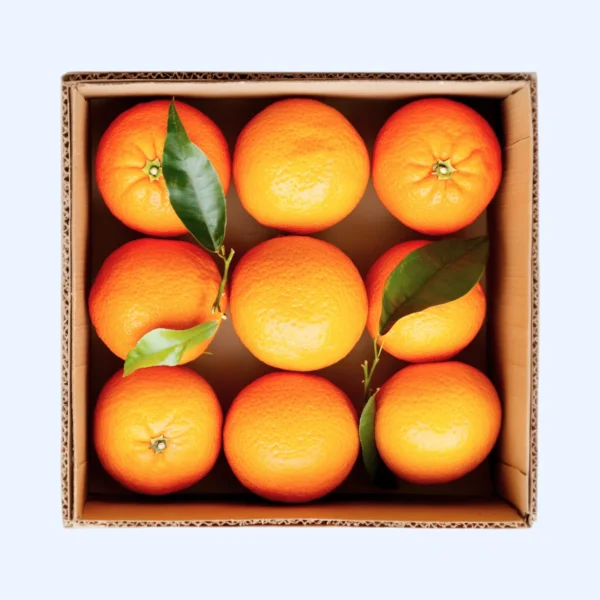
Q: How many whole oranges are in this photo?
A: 9